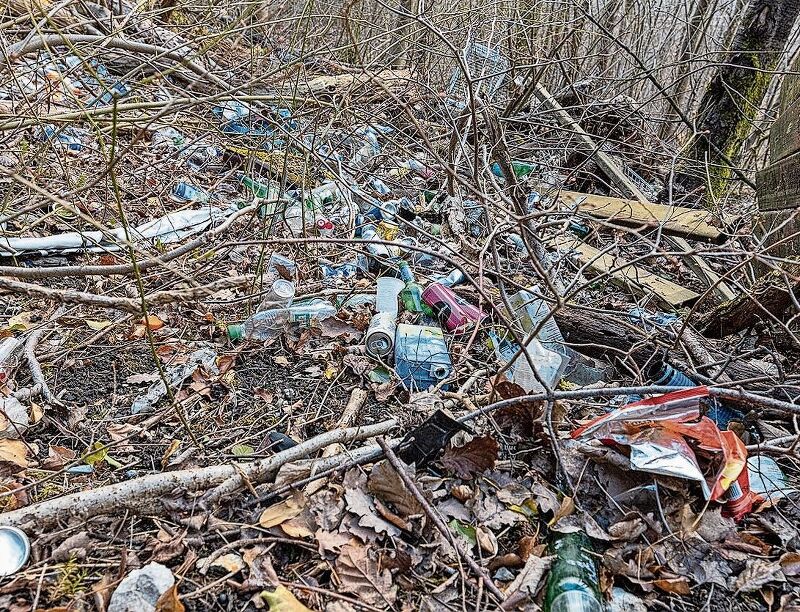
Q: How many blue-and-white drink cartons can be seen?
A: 1